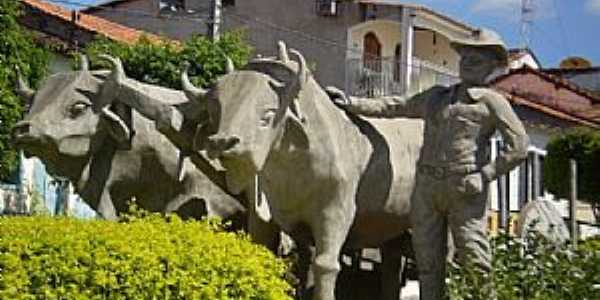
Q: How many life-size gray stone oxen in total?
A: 2